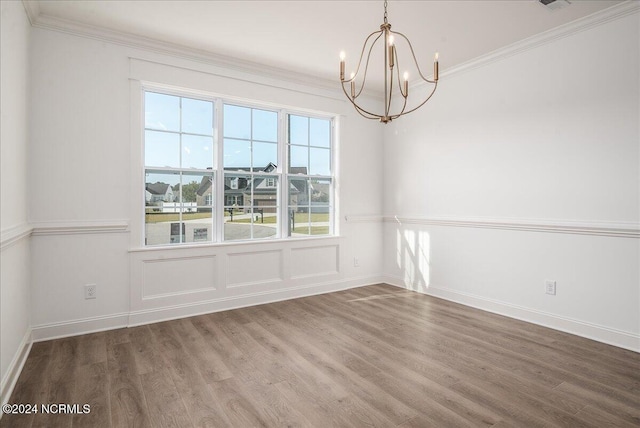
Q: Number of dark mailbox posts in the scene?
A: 3